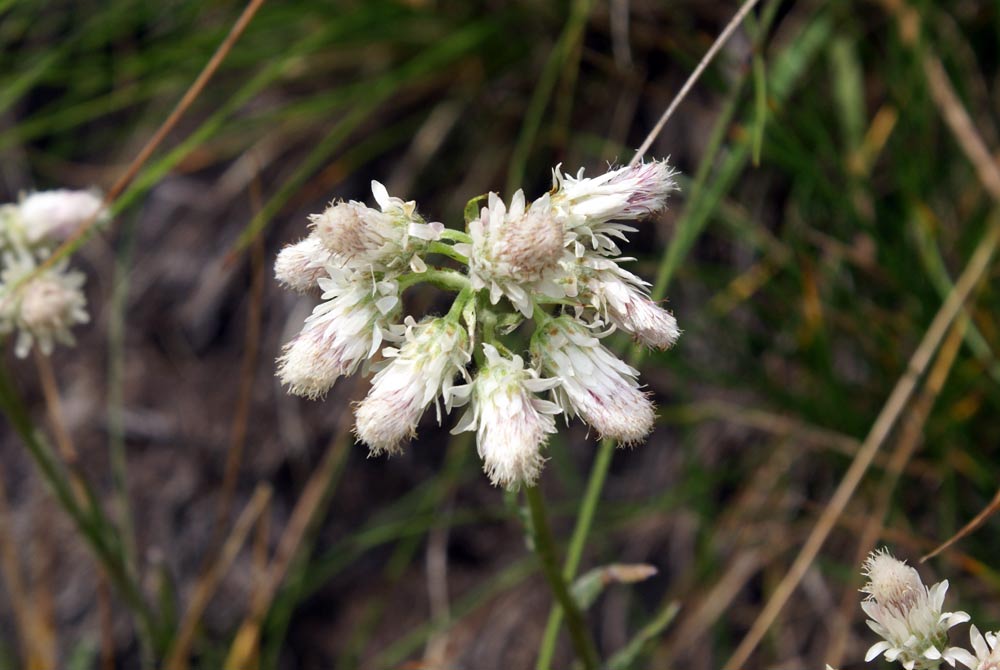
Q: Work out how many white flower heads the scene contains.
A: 13